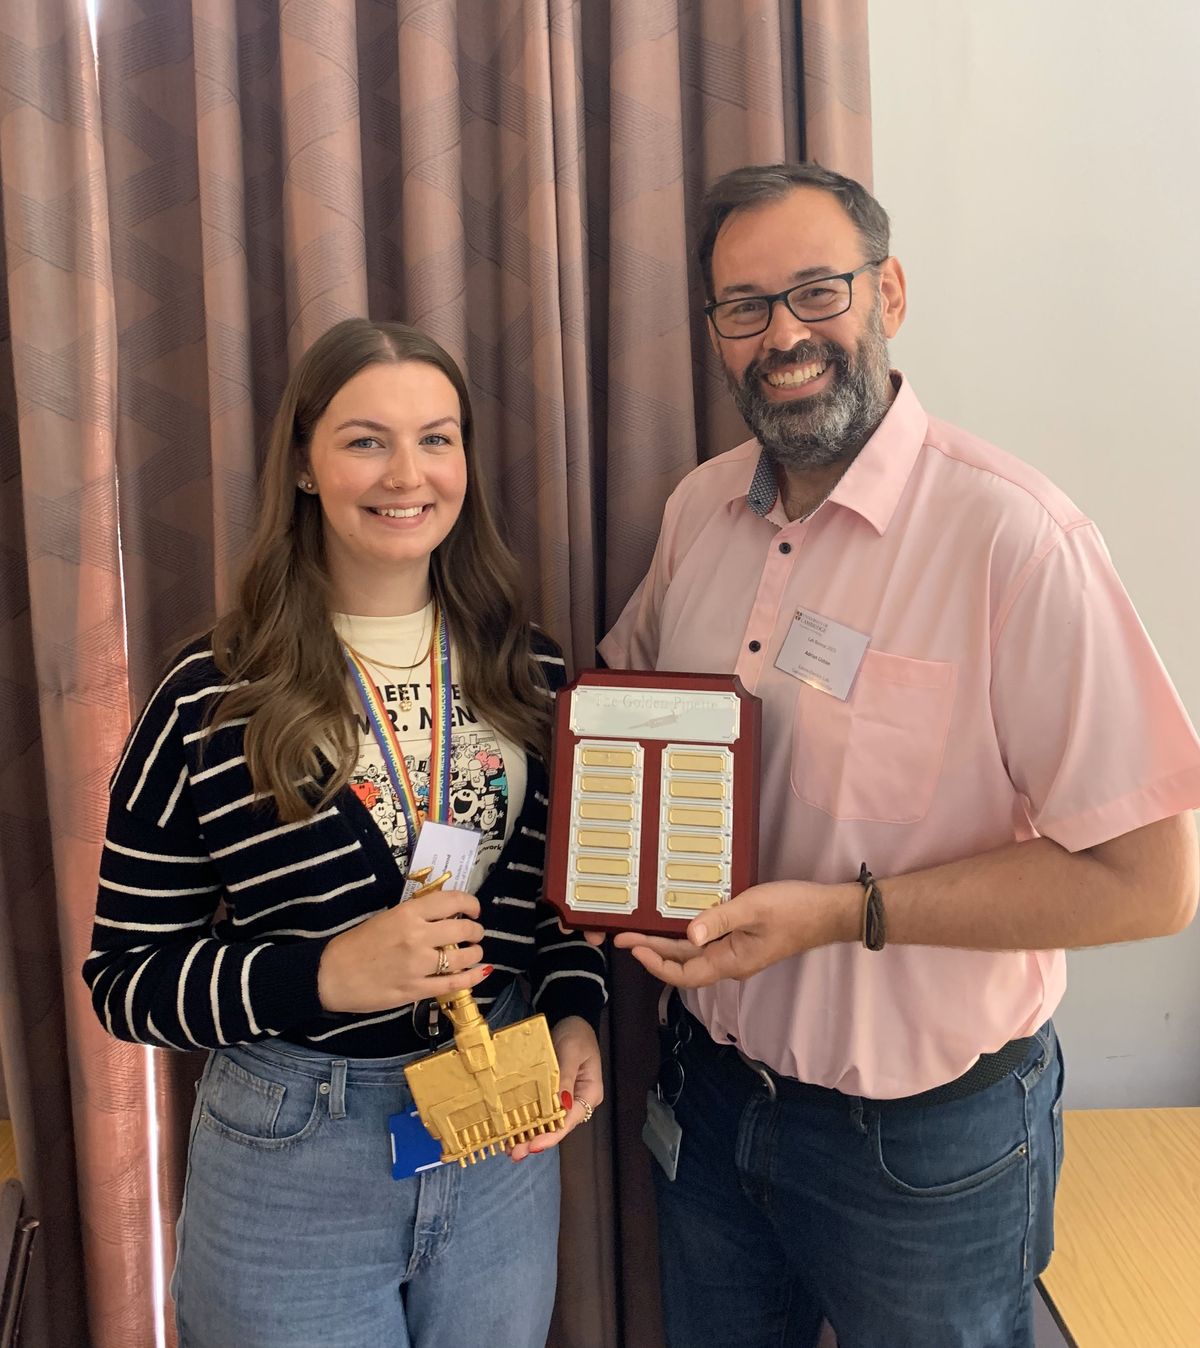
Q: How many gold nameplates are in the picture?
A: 12